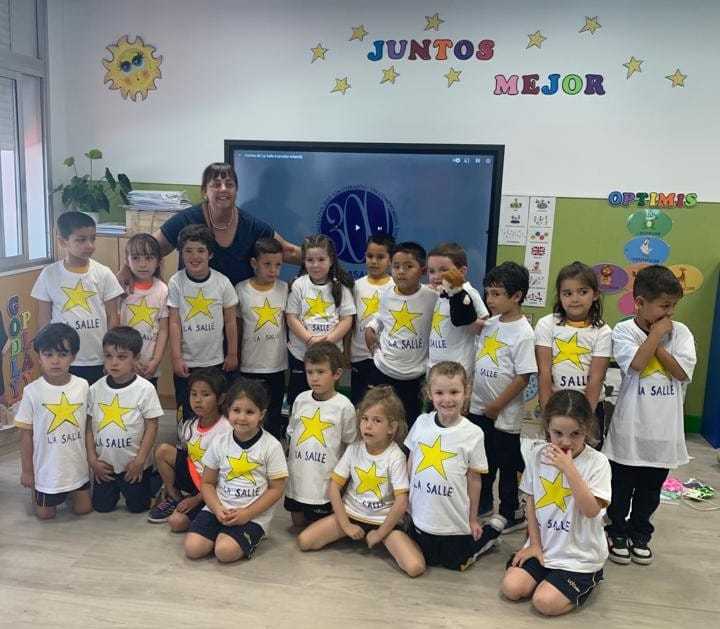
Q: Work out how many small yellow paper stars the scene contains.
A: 10